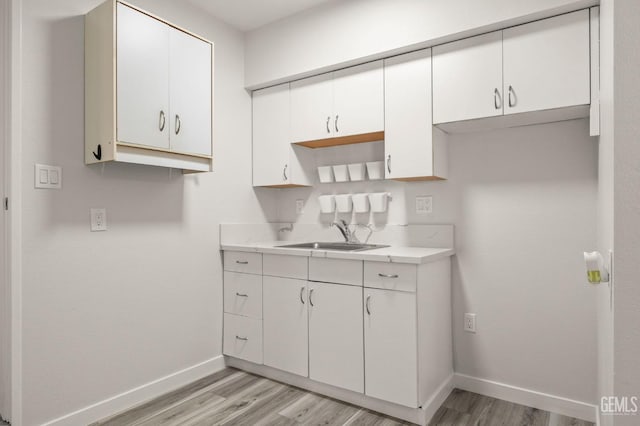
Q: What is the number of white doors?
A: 11